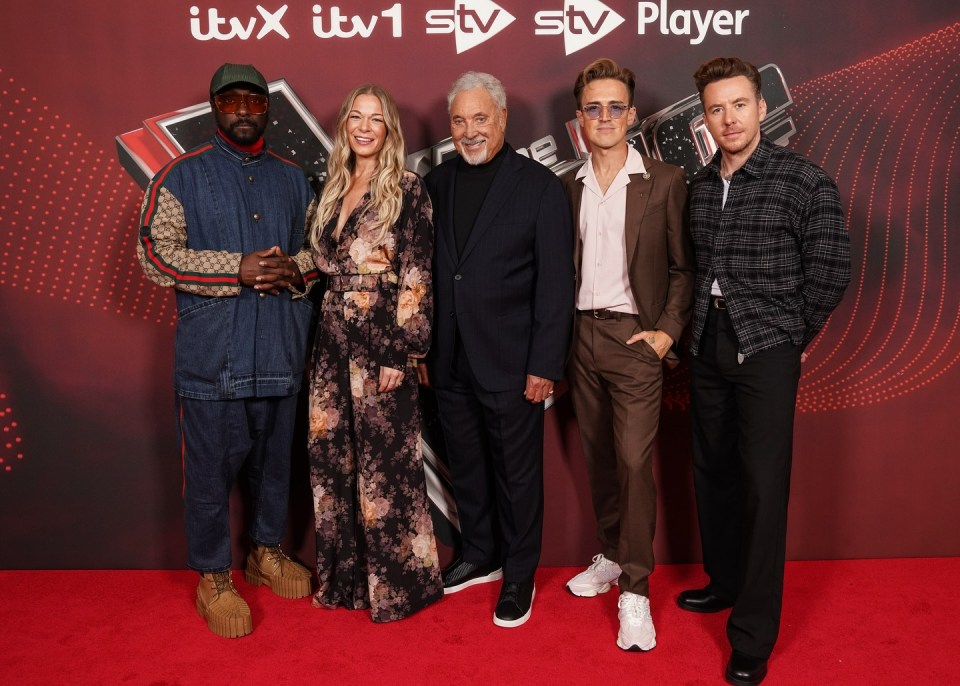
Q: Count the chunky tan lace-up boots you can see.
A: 2